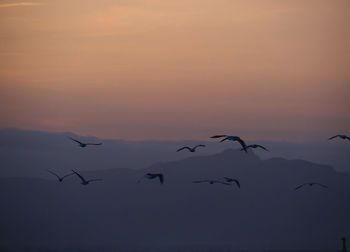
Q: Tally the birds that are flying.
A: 11